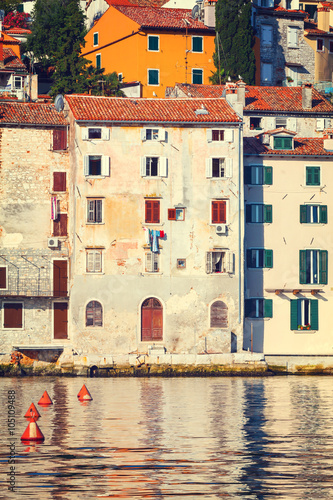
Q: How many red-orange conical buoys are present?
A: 4